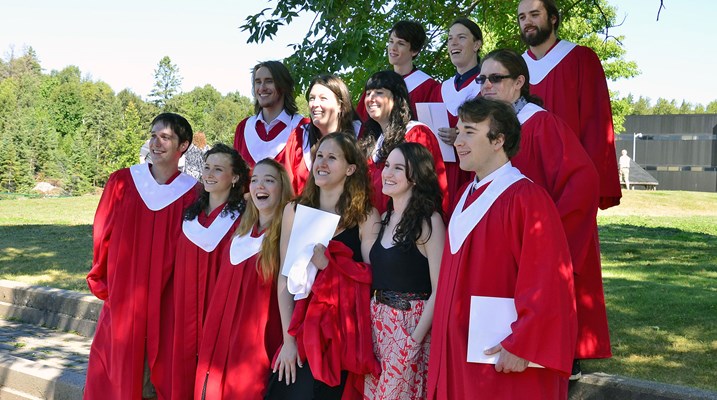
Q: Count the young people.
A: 13